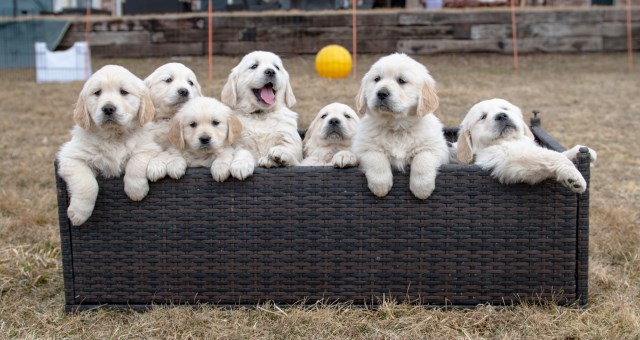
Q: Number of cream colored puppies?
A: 7